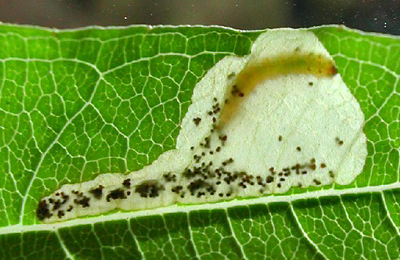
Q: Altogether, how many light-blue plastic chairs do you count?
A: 0